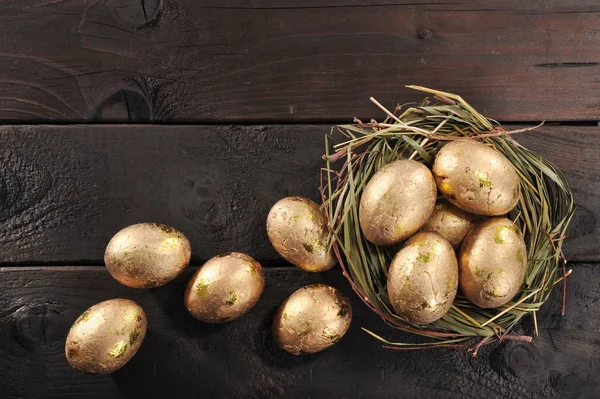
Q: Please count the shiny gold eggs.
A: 10